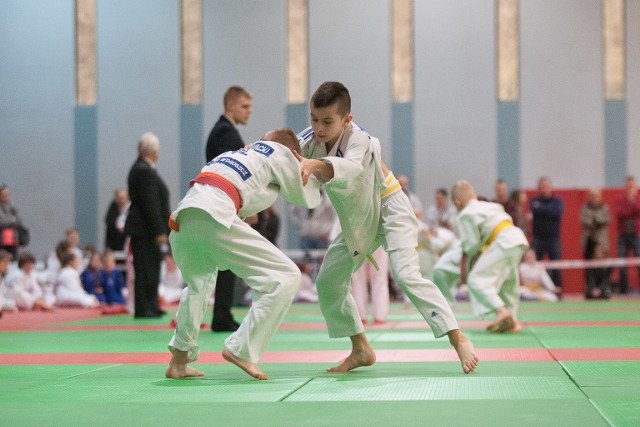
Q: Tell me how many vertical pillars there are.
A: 6